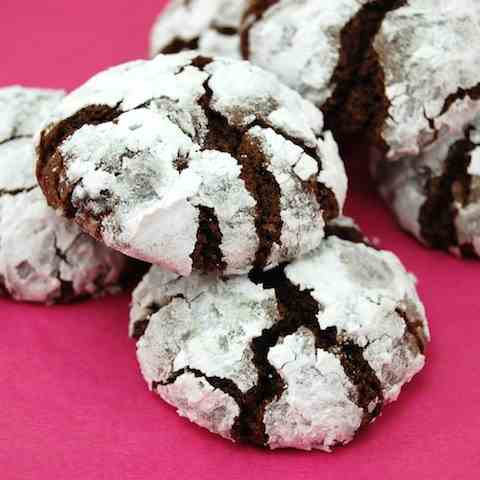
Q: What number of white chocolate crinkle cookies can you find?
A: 6